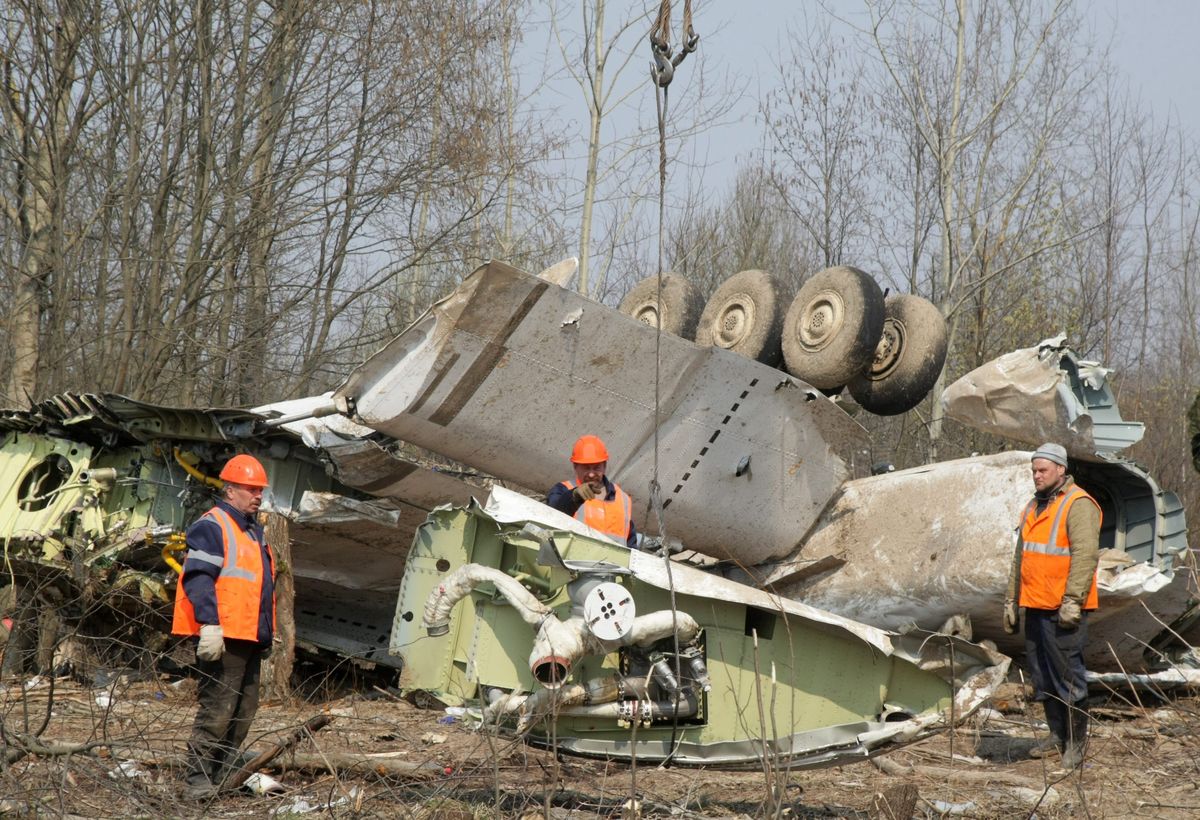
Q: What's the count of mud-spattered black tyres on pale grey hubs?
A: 4